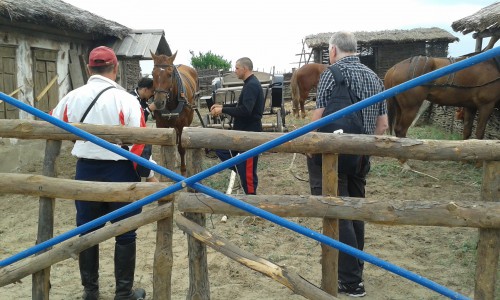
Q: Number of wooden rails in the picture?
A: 6